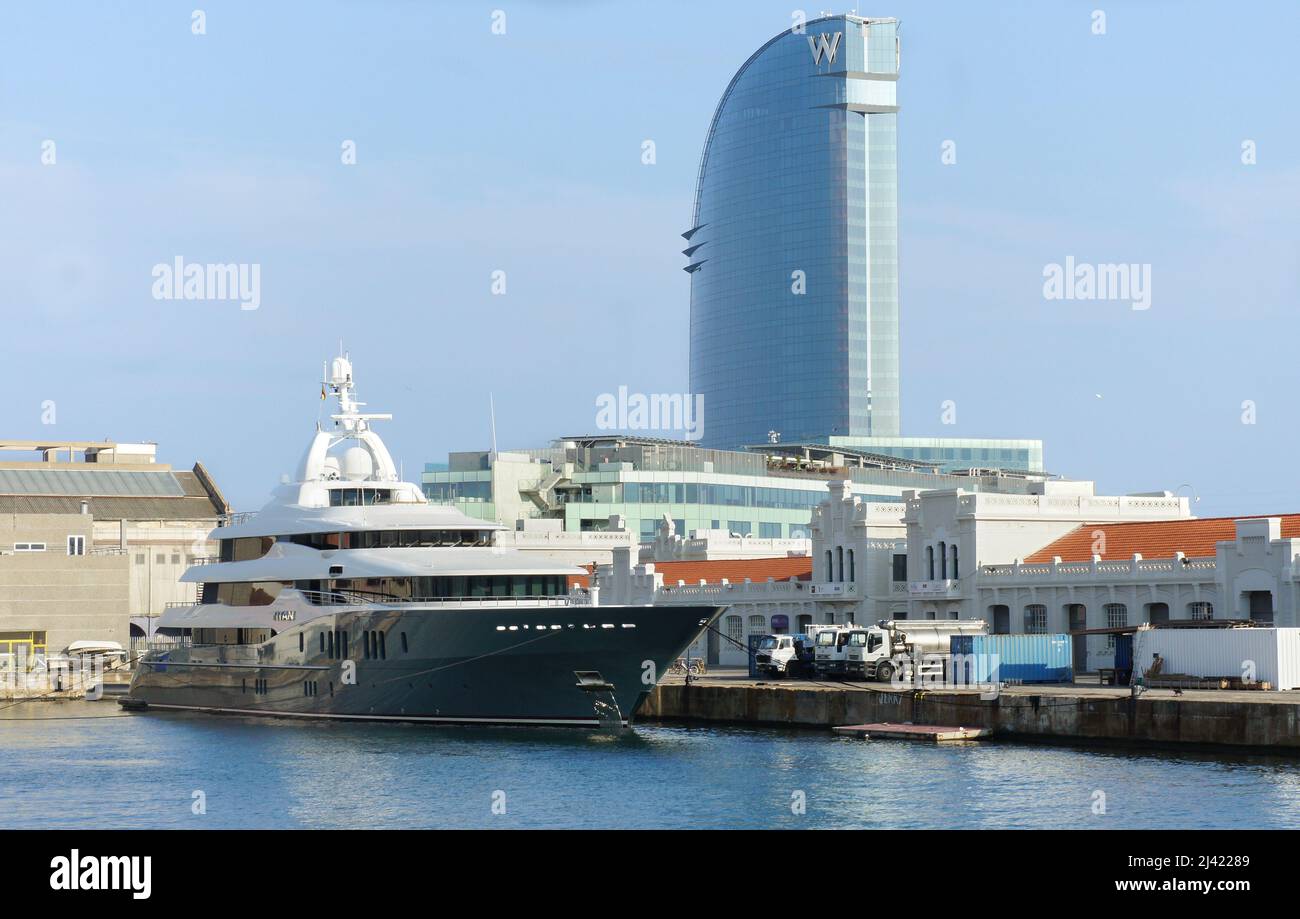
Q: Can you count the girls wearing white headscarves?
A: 0